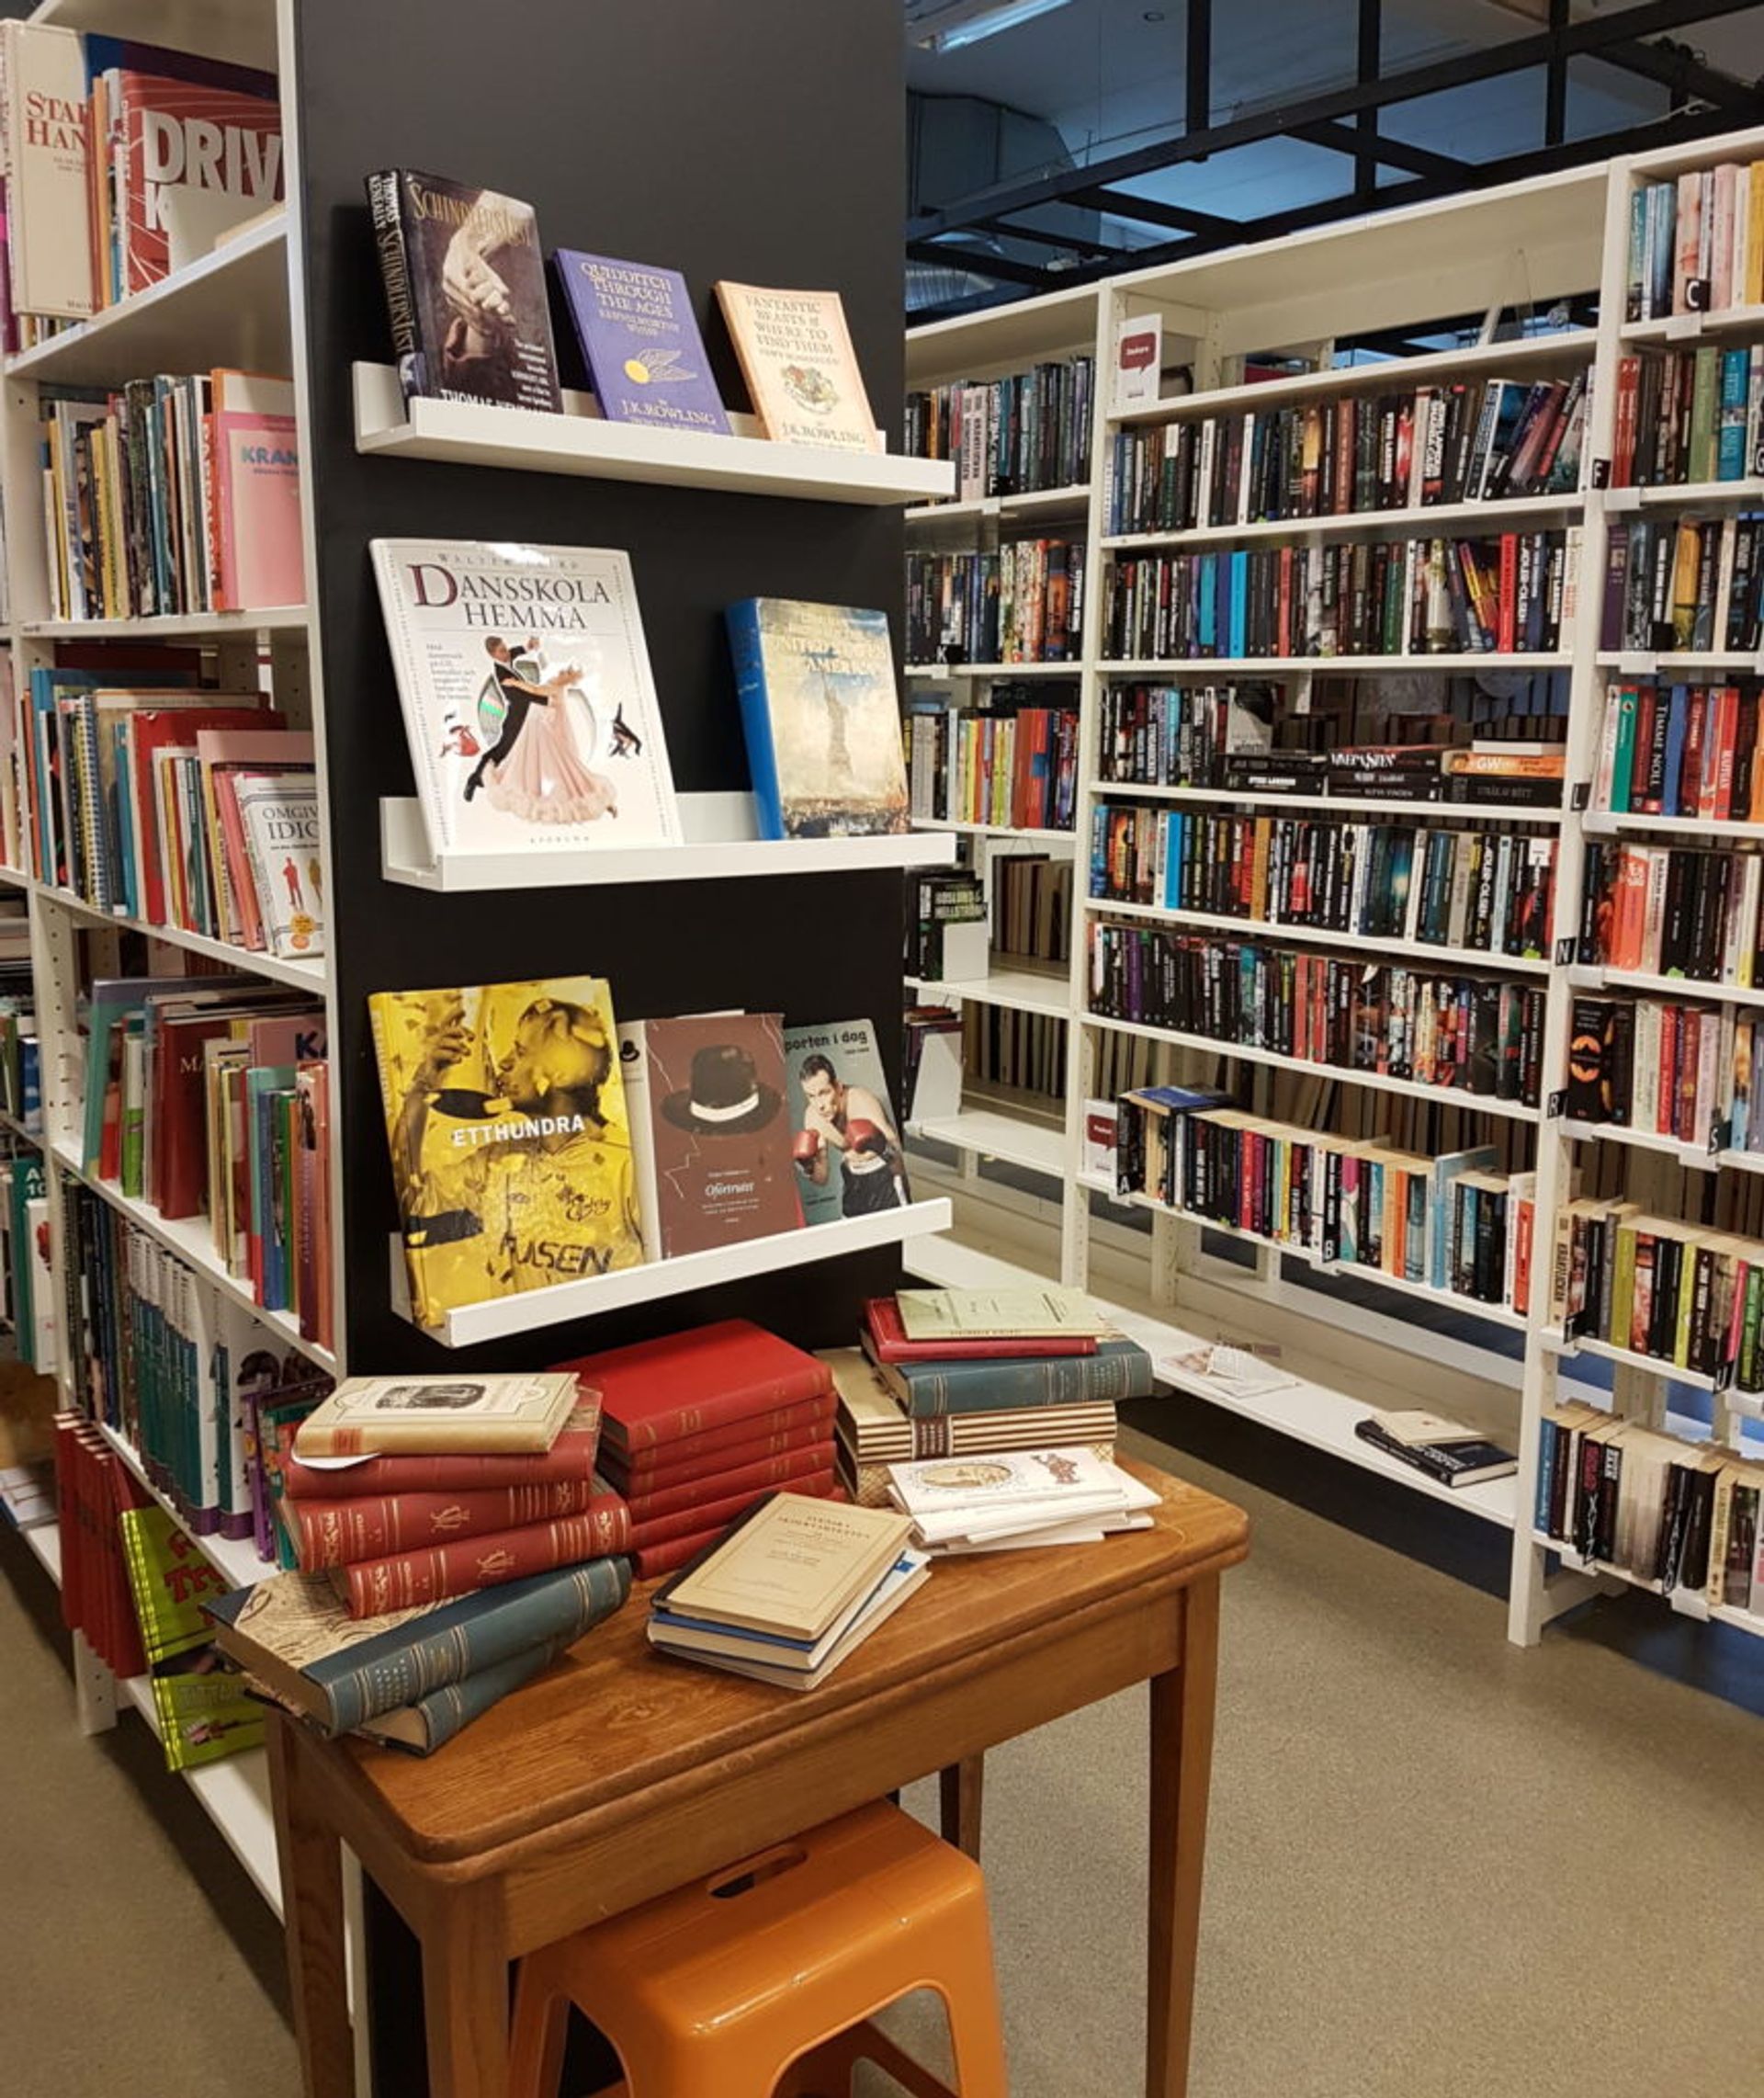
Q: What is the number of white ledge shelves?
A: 3